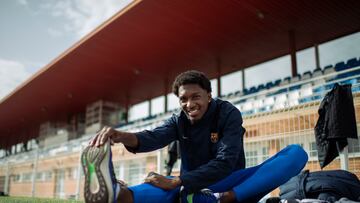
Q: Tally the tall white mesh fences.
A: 1